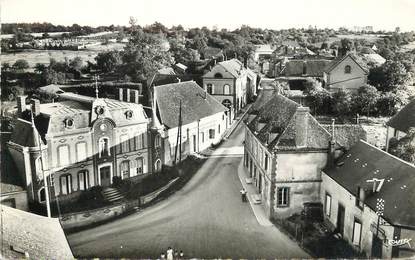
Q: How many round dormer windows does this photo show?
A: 3